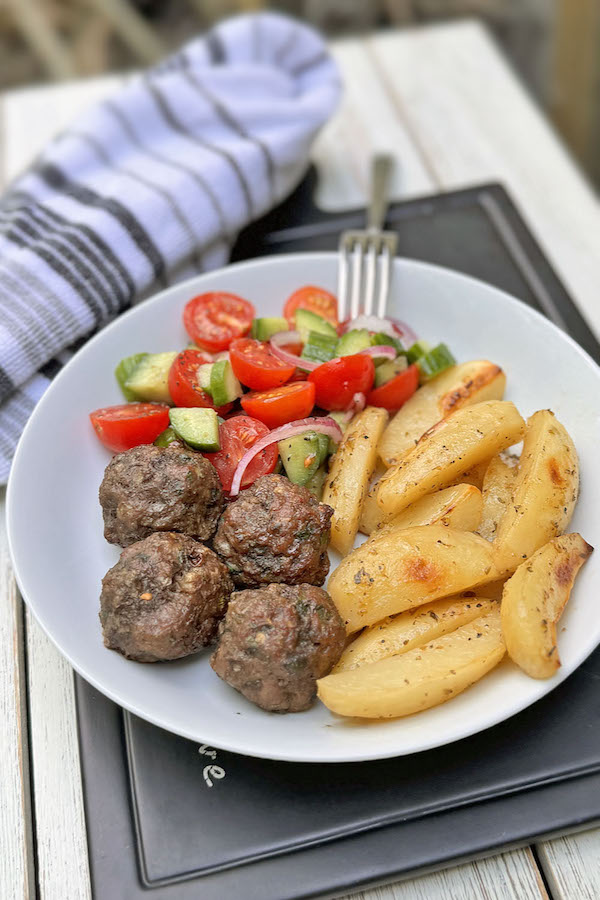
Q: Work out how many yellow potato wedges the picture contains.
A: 11